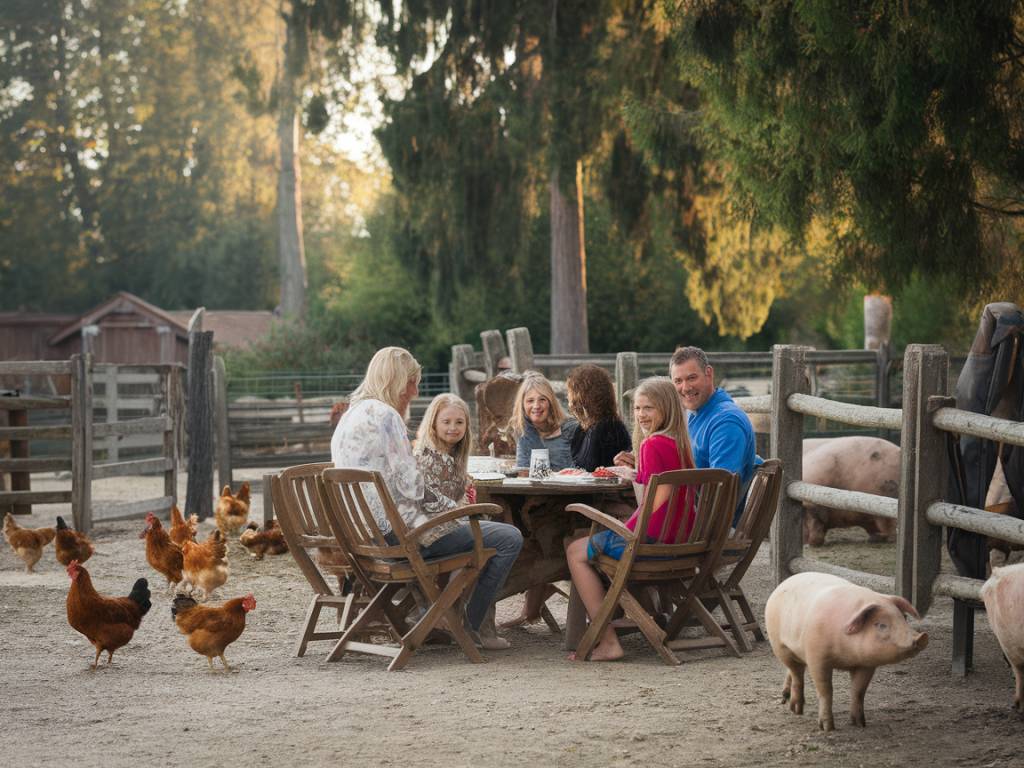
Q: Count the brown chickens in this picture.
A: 9